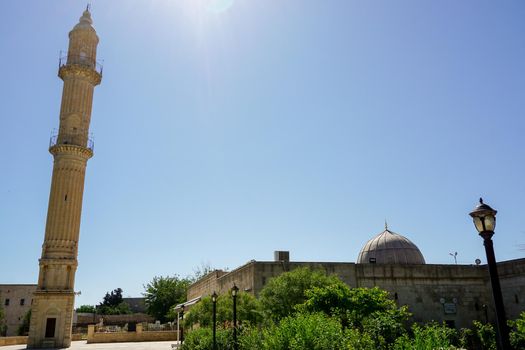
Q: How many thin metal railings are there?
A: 2